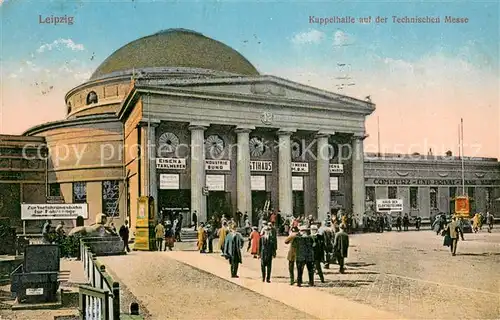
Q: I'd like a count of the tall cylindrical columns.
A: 6